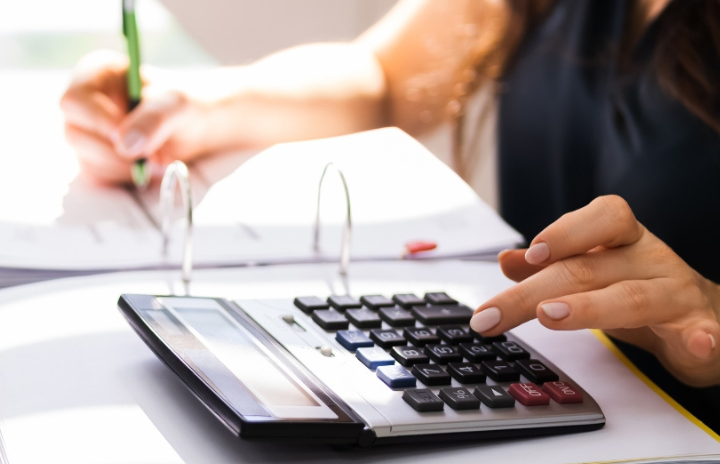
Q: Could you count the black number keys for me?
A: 11